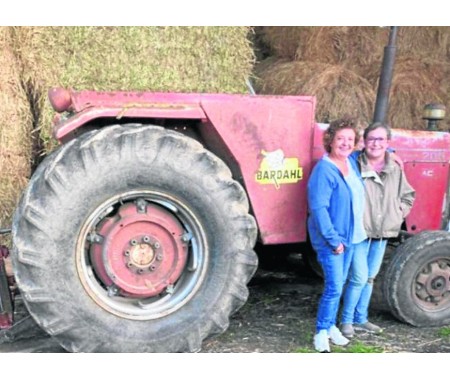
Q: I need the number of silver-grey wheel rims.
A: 1